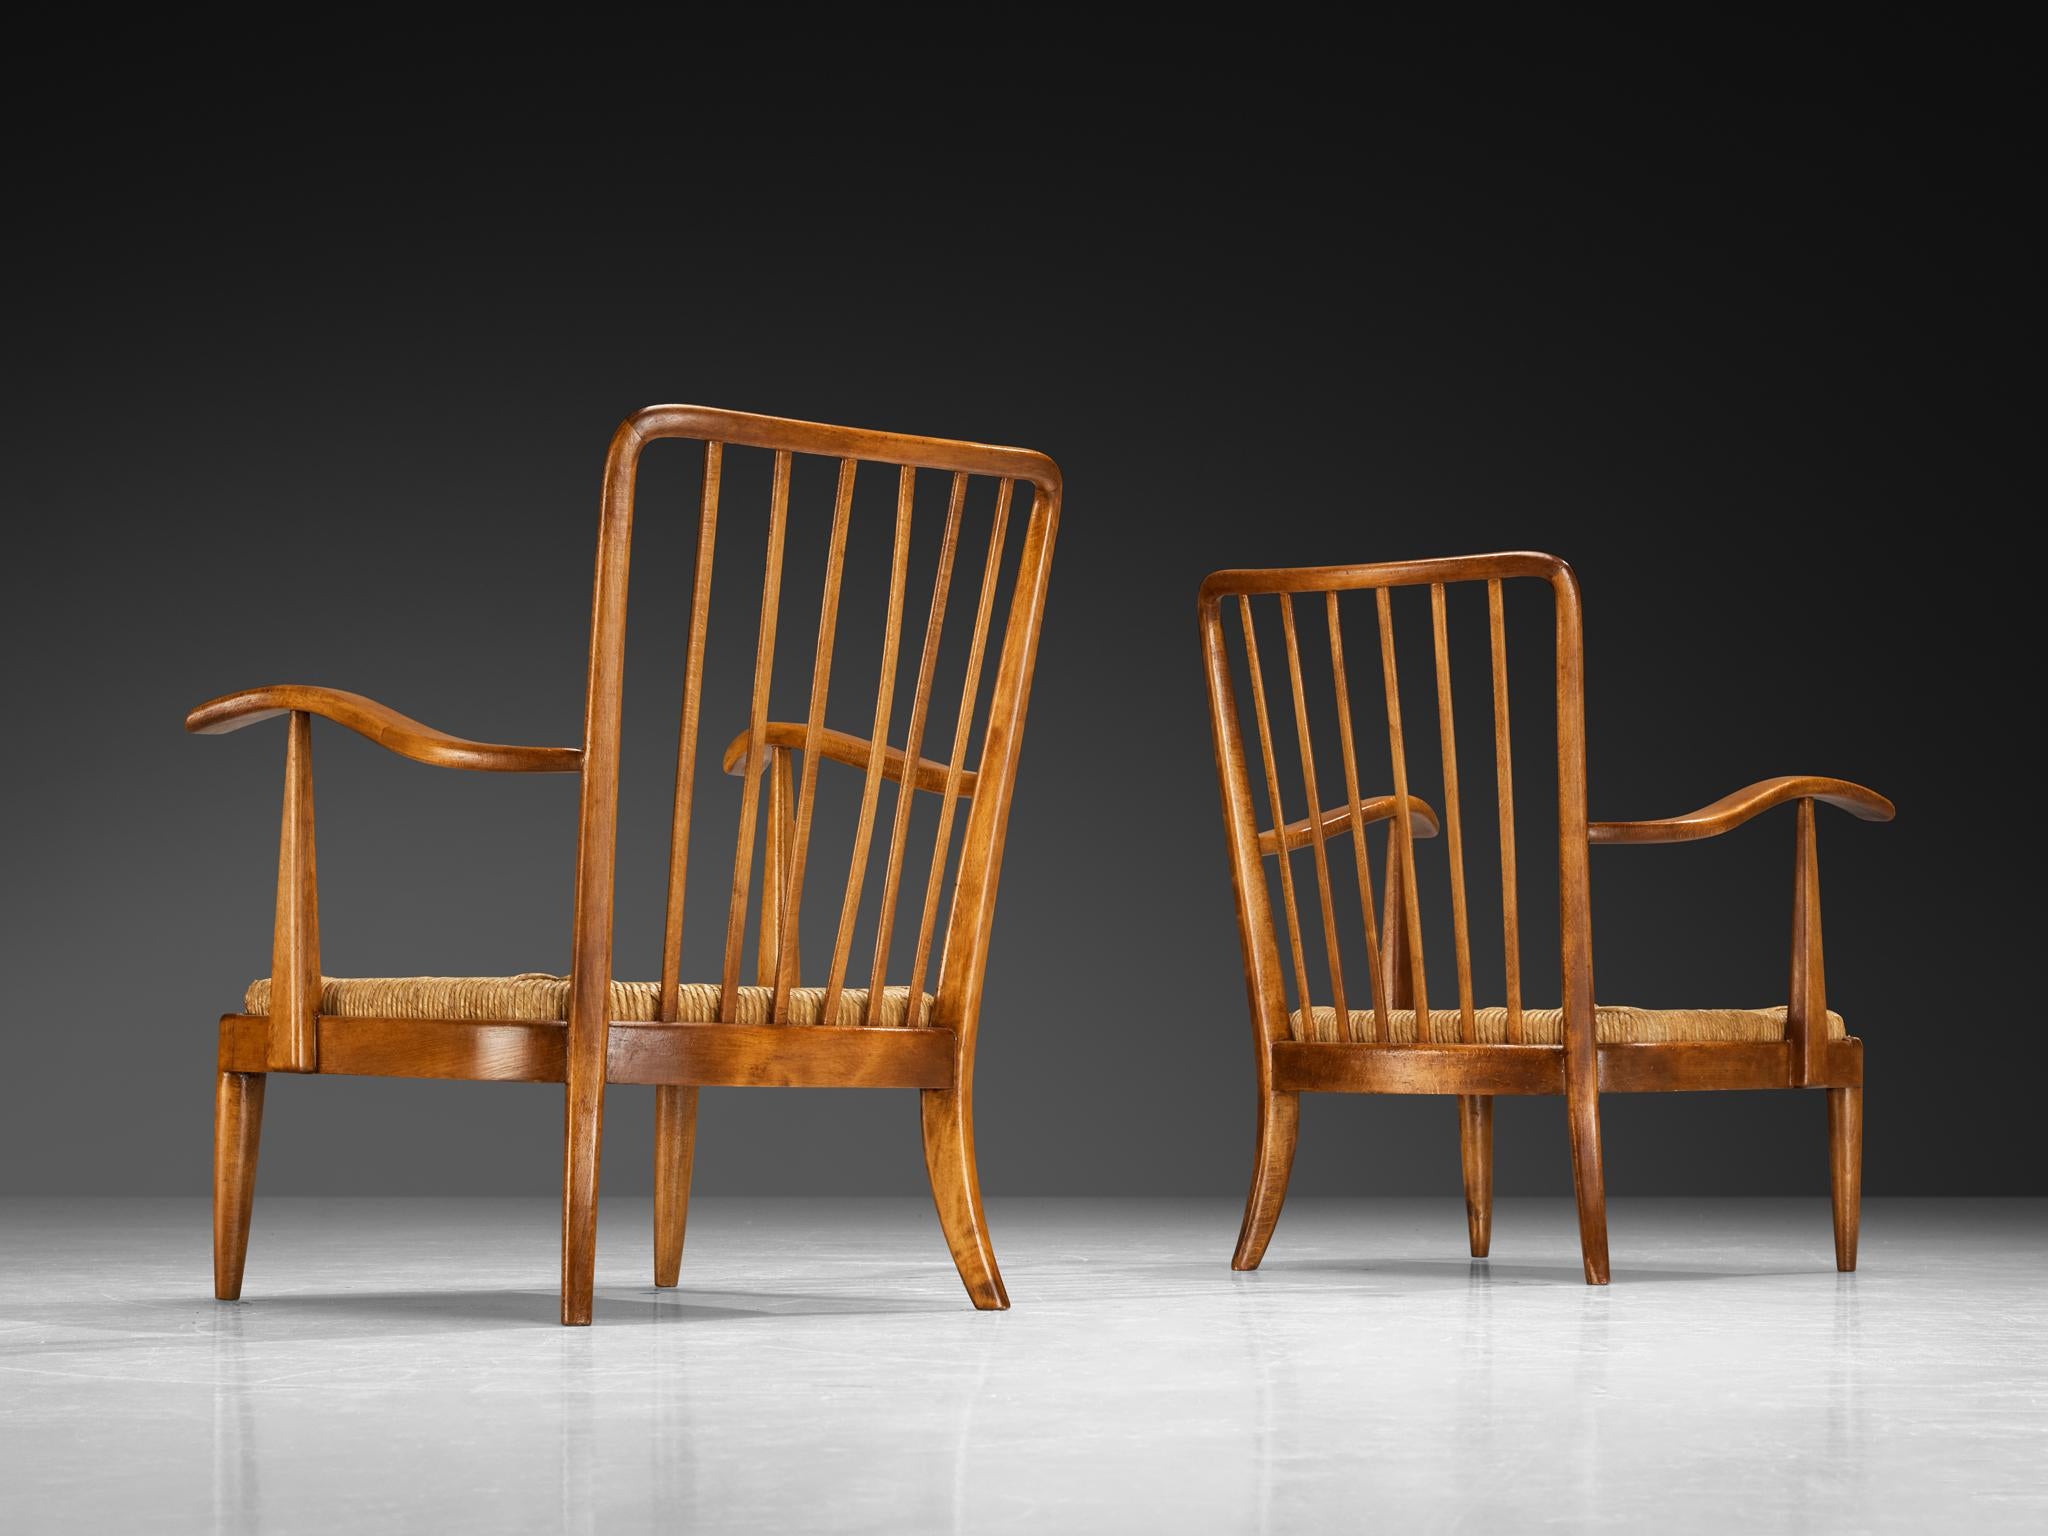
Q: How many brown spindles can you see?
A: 12